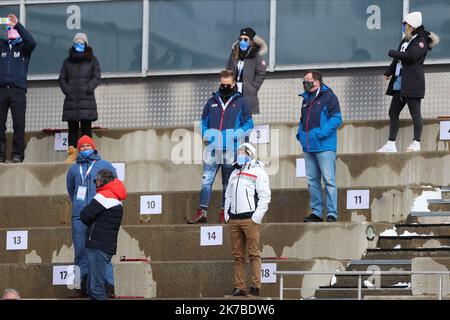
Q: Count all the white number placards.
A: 11